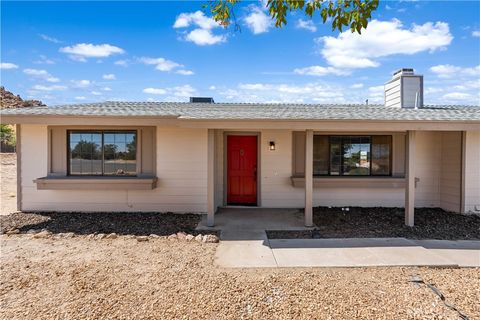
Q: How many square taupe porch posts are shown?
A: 3